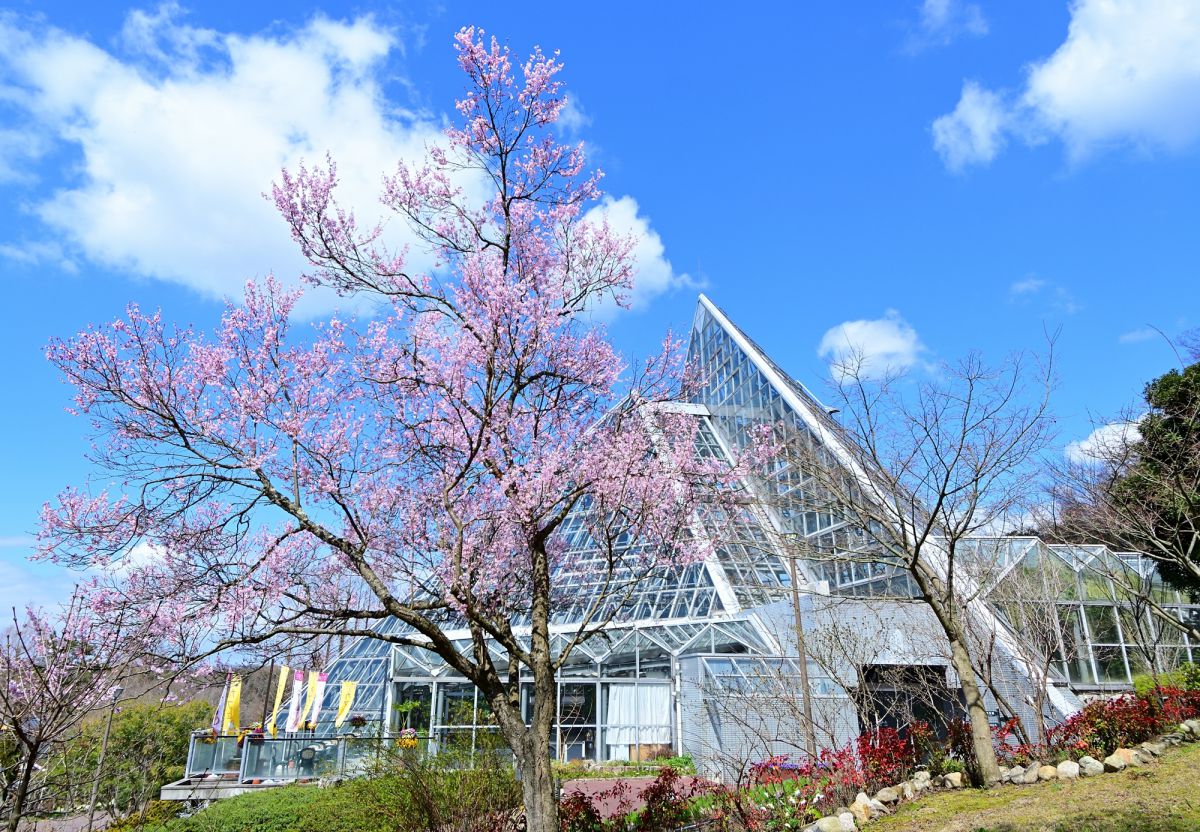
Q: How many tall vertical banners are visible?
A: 7